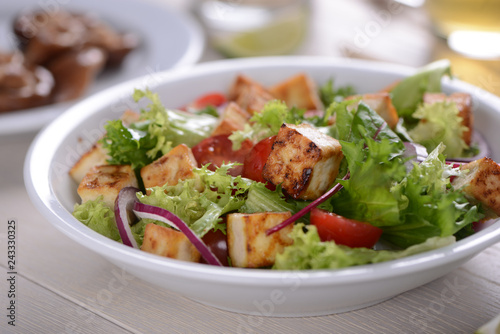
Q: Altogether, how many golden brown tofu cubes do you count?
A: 12